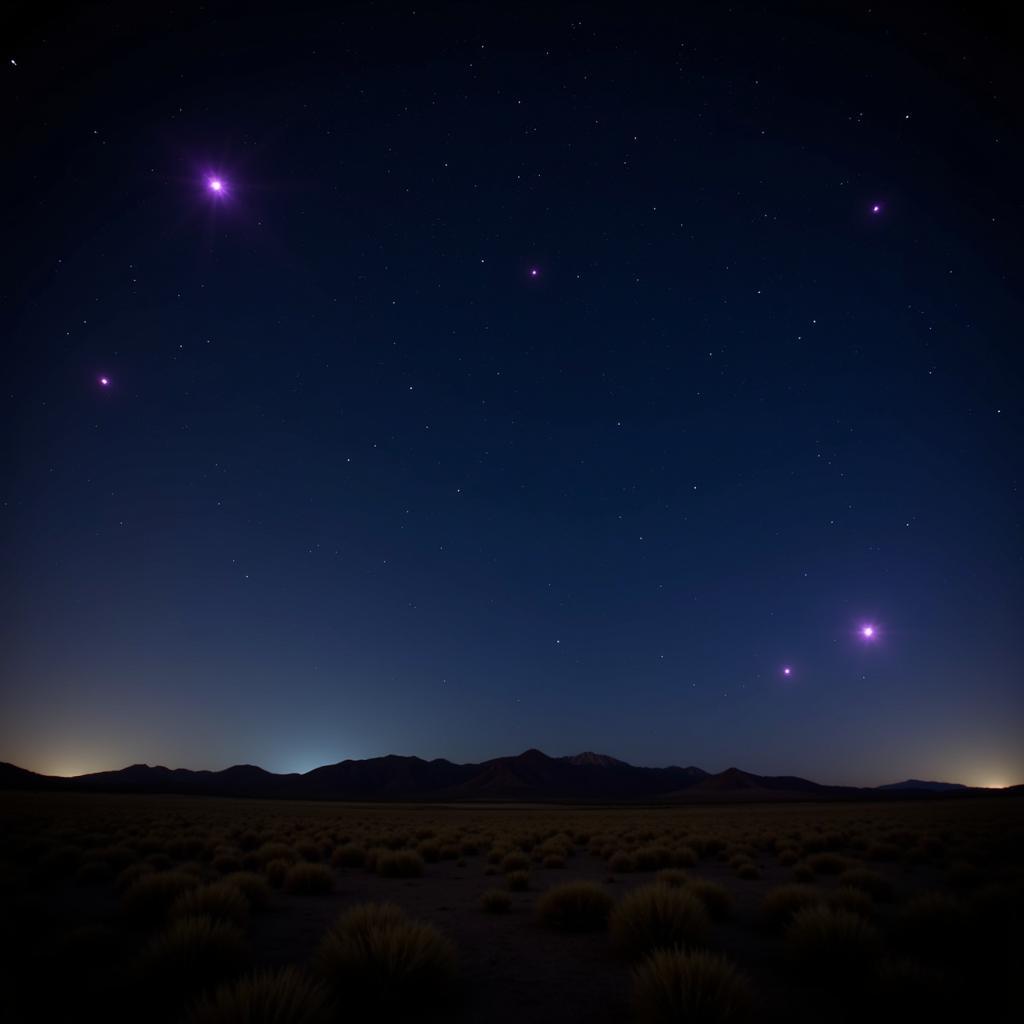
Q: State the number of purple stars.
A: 6